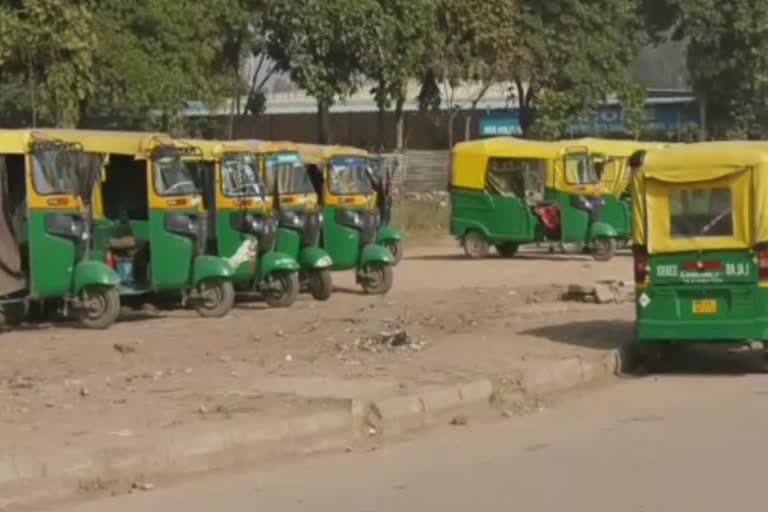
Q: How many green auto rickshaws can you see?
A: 9